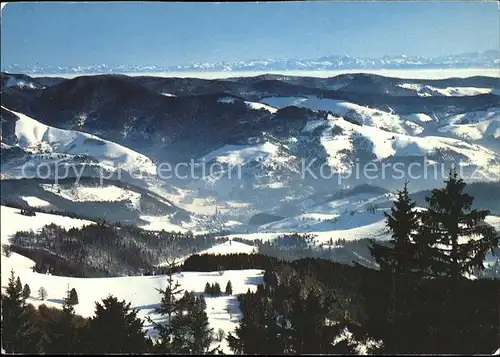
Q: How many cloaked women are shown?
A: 0